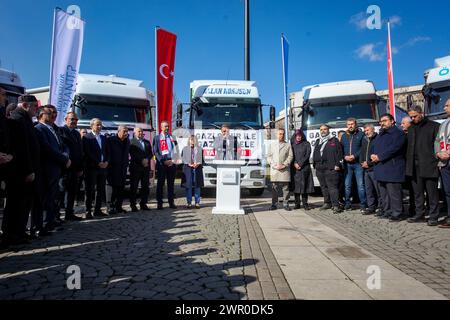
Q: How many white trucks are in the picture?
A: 5